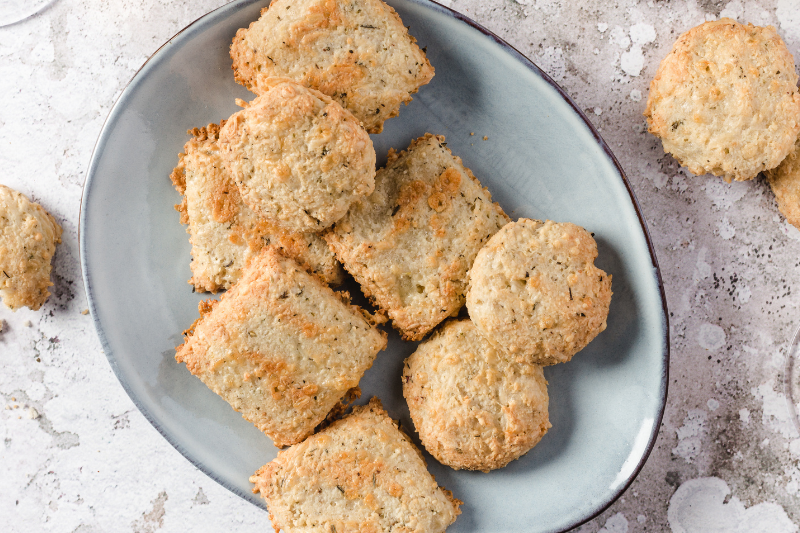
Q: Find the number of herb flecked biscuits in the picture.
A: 11